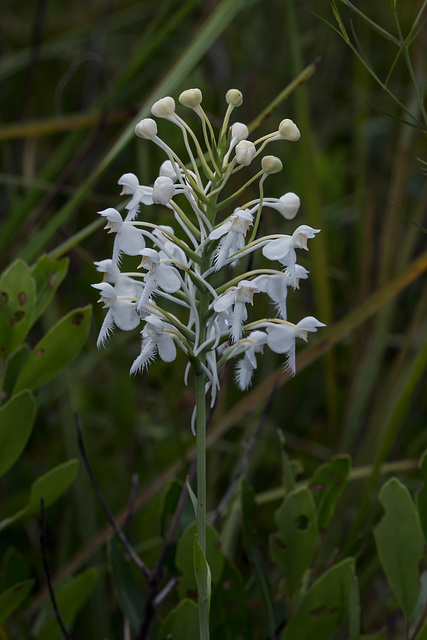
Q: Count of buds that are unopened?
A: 11